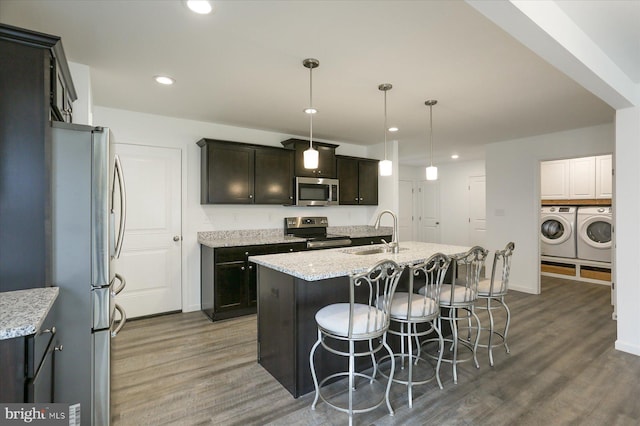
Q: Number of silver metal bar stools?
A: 4